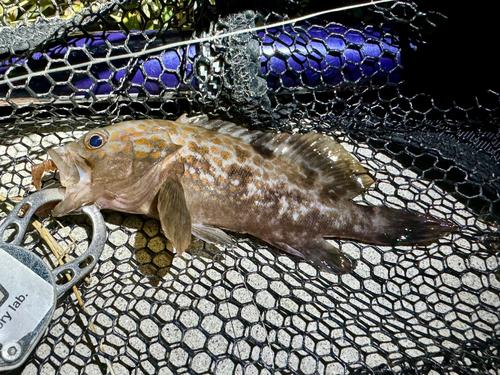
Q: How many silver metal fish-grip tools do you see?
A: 1